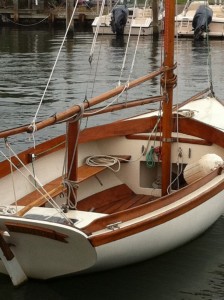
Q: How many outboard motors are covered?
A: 2